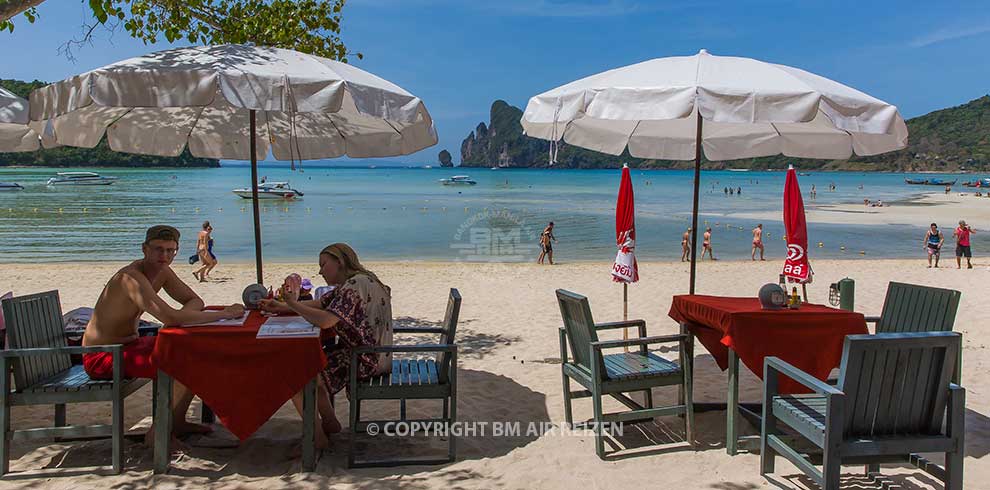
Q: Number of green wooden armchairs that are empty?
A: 3